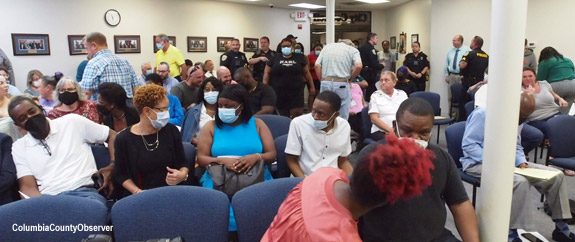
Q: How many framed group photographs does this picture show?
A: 7